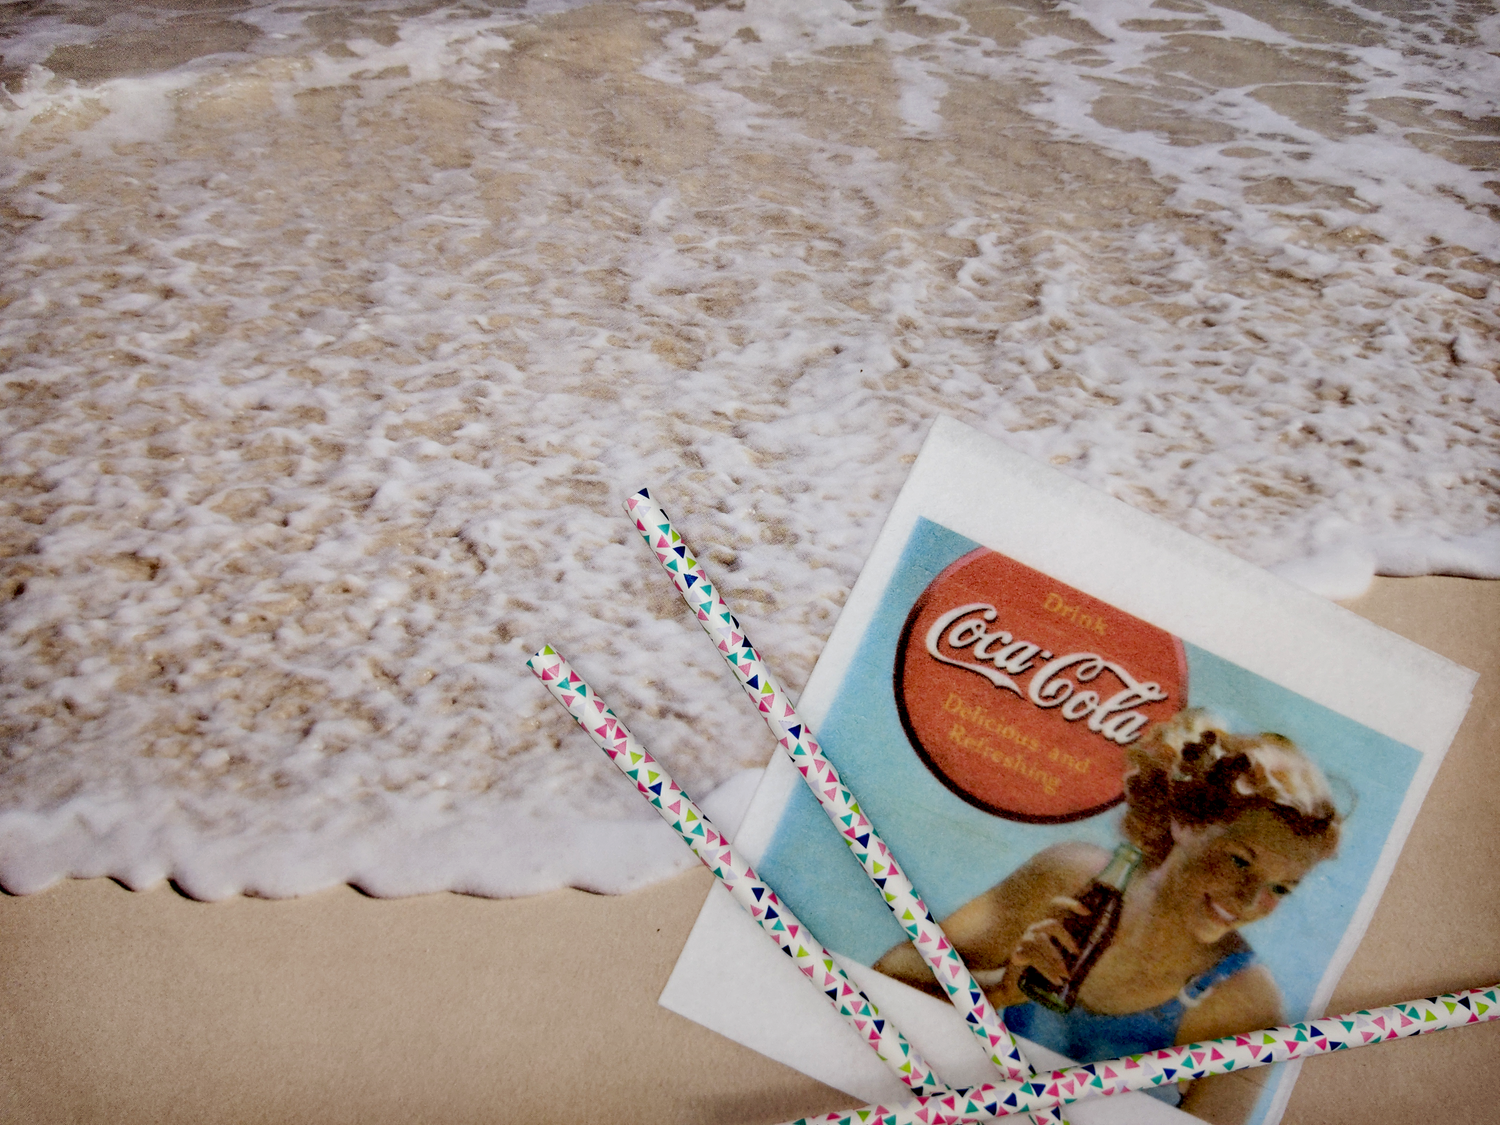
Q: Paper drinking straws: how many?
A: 3